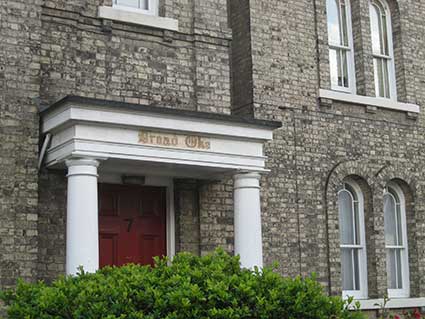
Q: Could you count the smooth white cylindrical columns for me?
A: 2